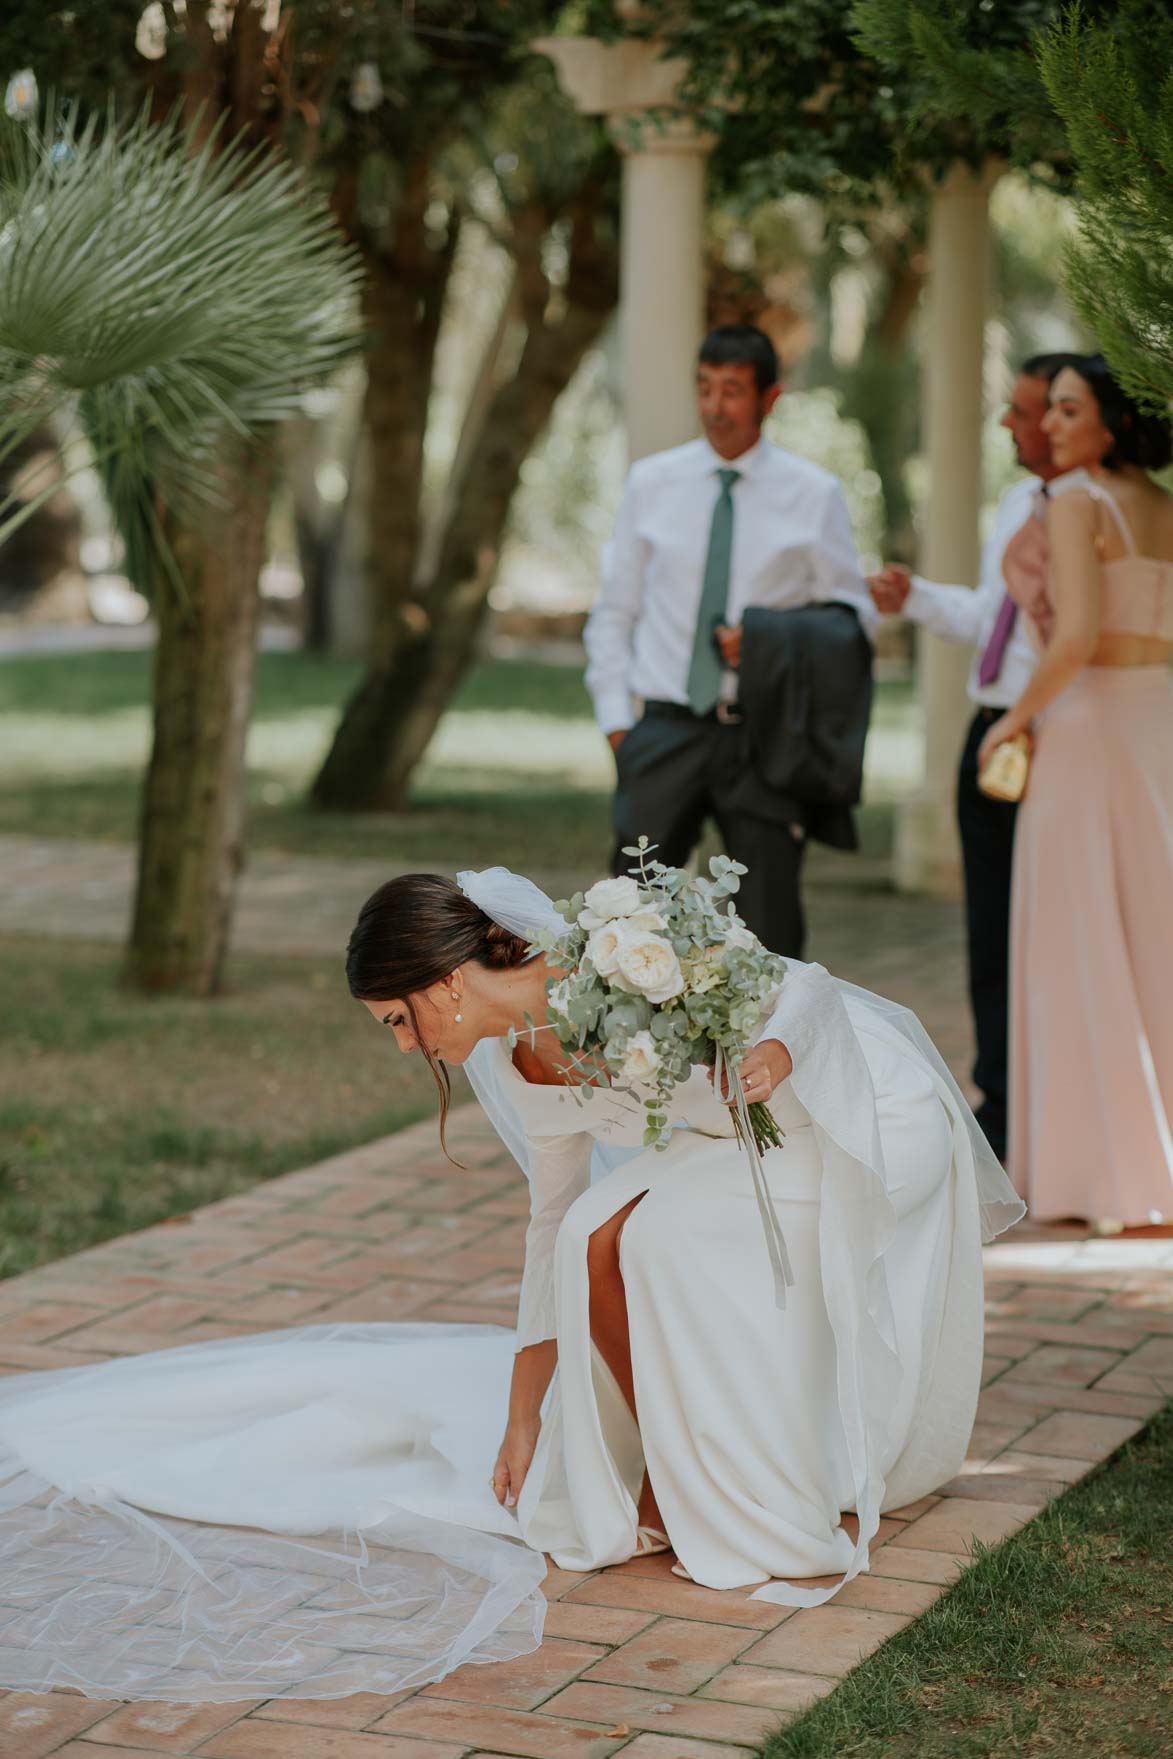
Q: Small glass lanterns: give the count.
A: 2